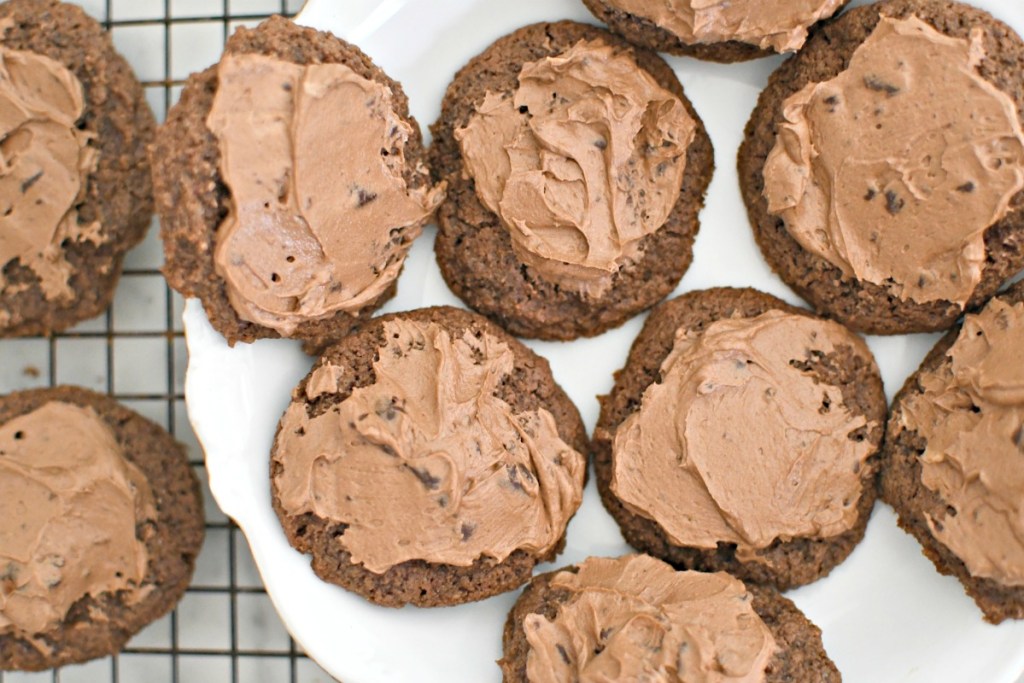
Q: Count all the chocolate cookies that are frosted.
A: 10